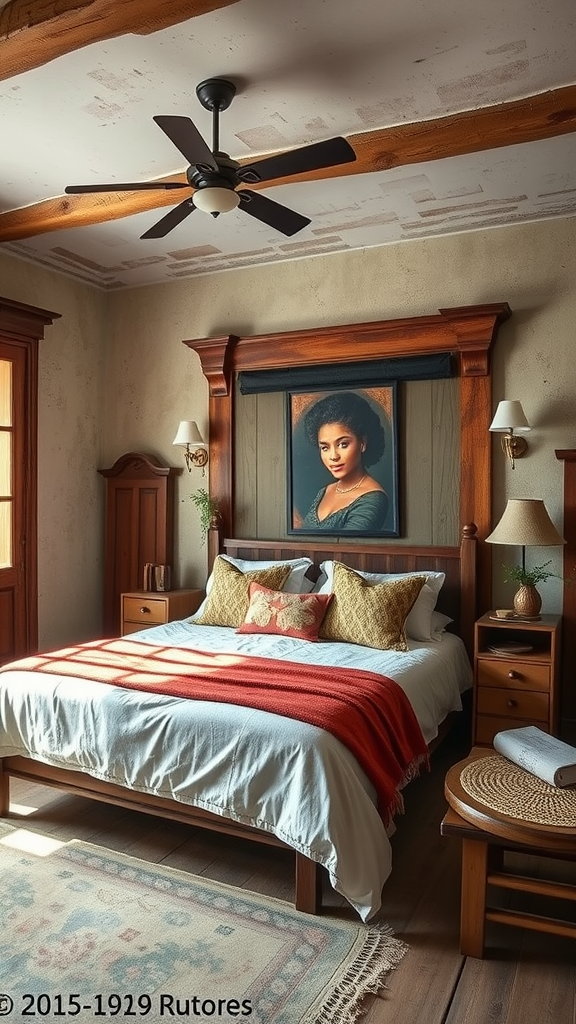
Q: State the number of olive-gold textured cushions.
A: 2